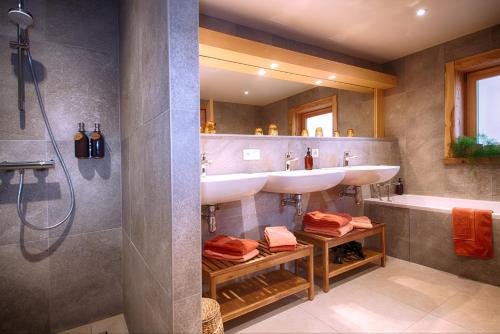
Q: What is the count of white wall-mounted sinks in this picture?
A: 3